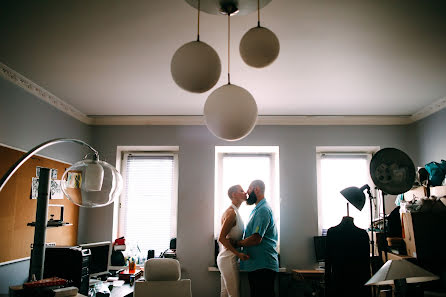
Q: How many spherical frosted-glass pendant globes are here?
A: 3